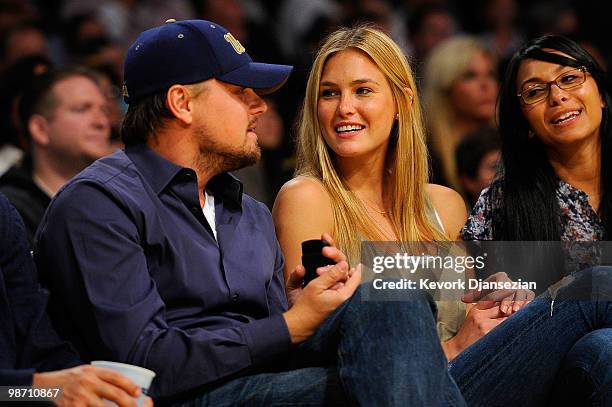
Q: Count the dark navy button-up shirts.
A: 1